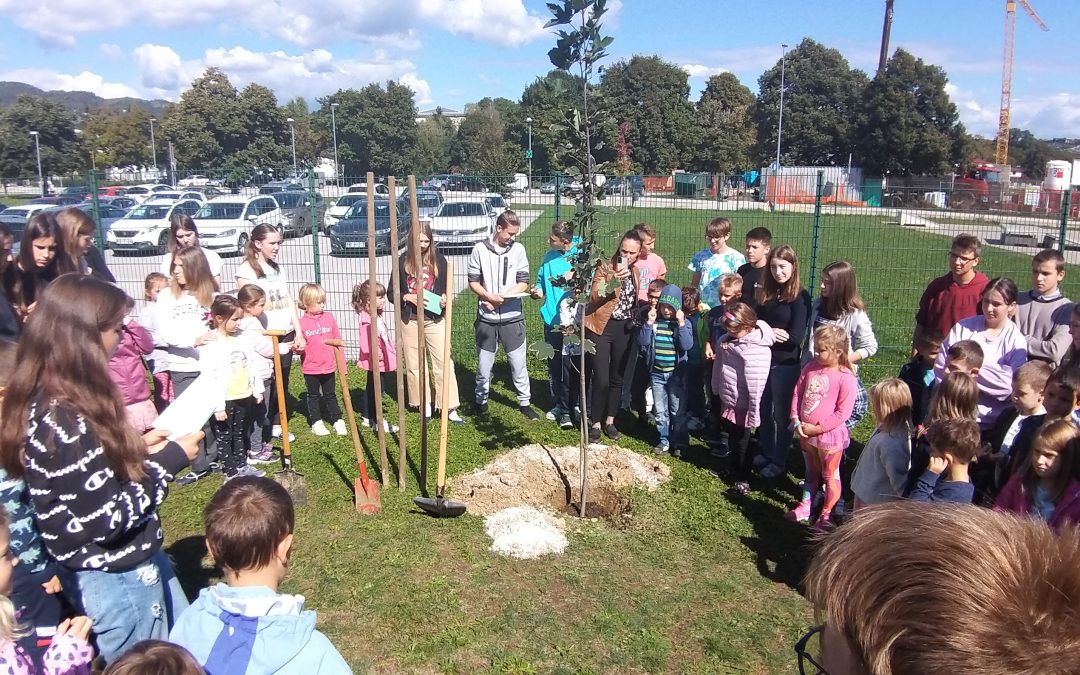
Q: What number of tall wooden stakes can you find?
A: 3